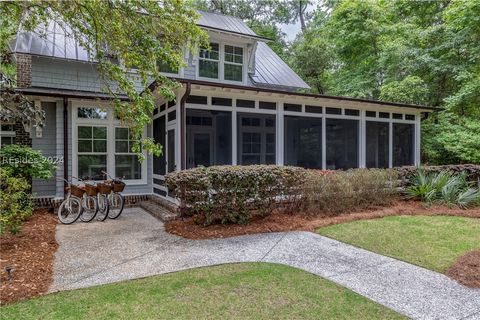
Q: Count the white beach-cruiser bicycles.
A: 4